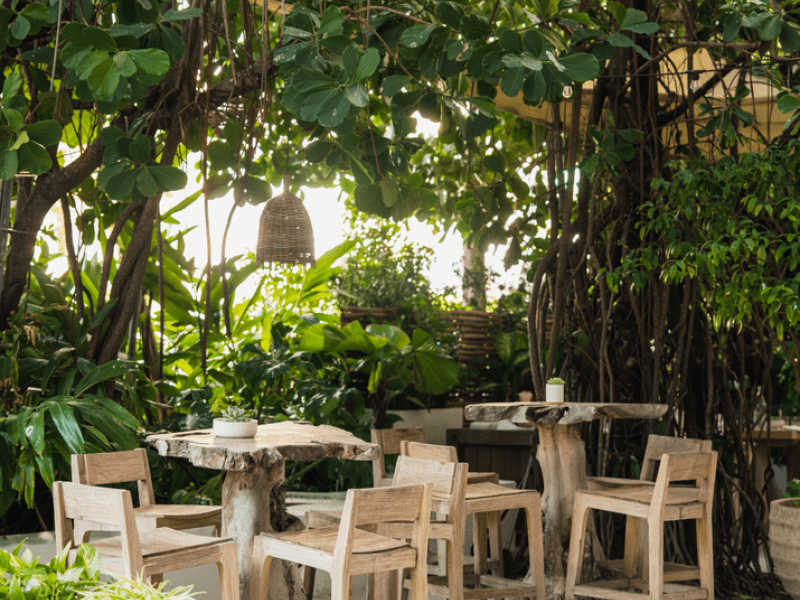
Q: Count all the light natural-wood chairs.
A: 8